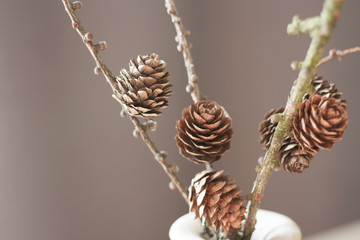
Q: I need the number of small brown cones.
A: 7